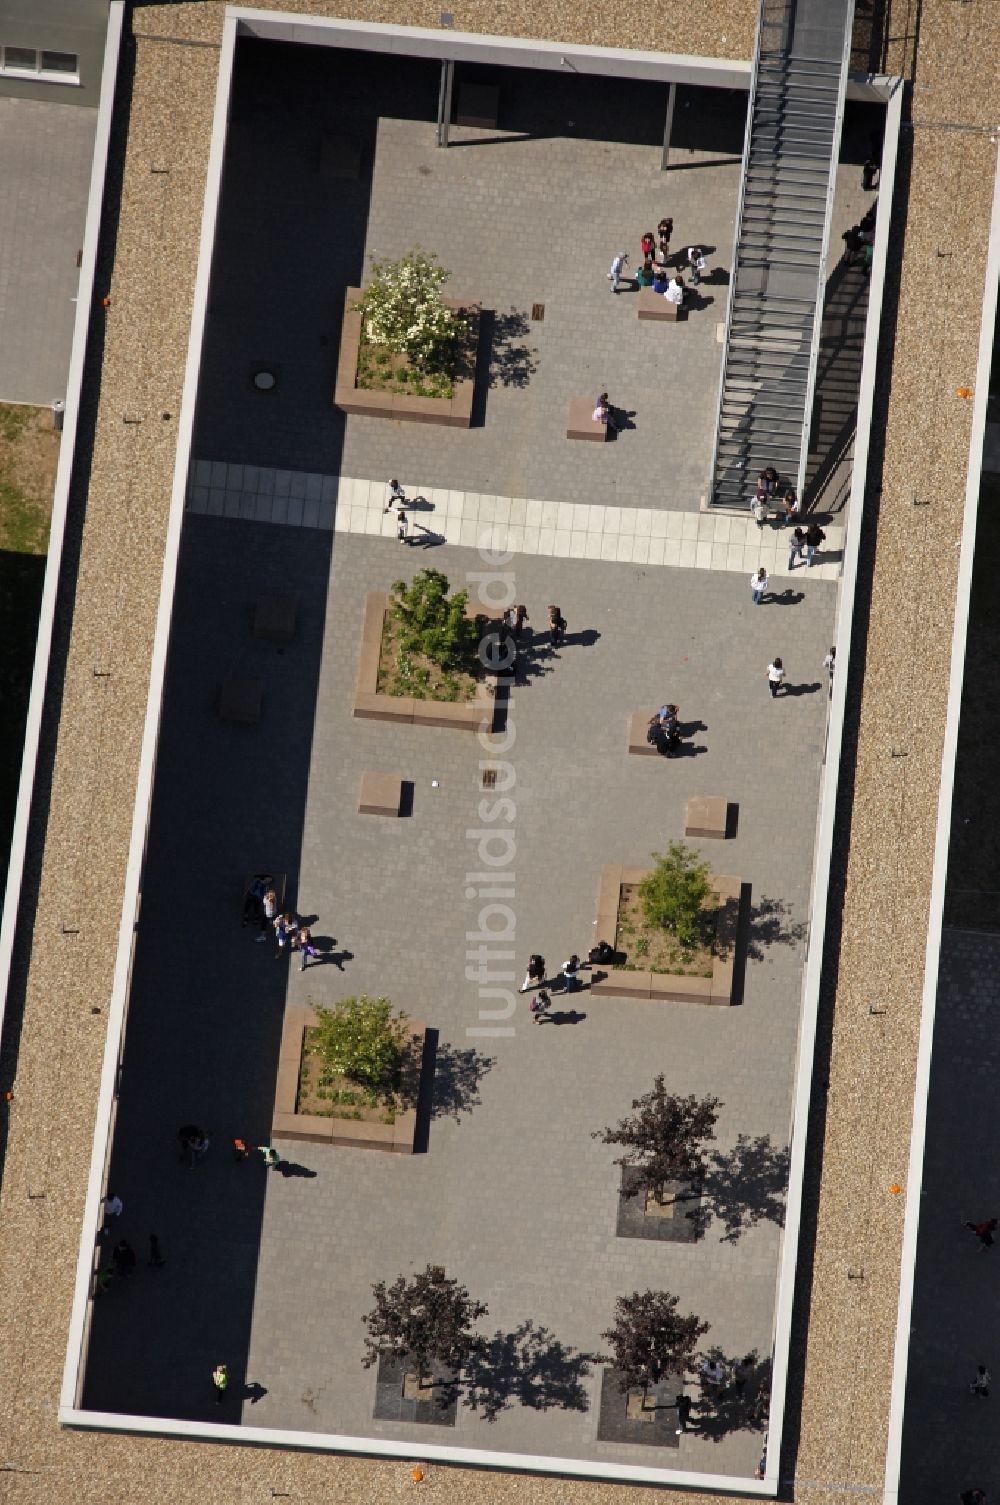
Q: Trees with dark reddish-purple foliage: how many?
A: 3